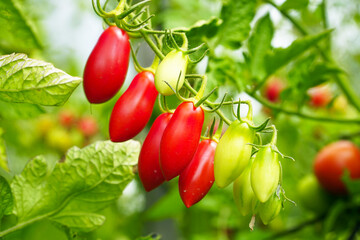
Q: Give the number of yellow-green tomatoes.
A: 5